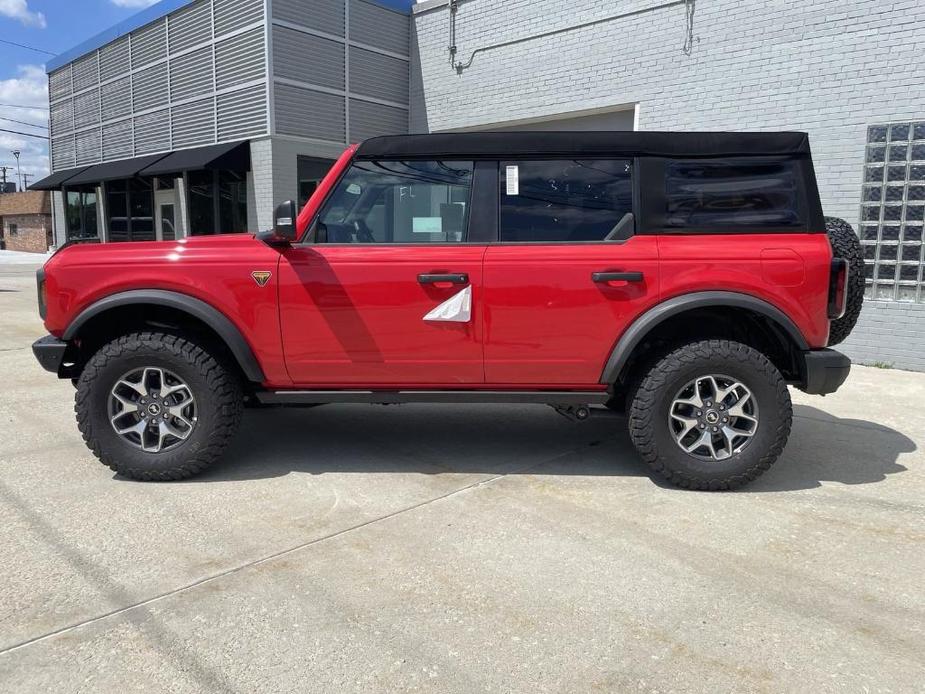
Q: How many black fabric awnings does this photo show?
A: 3